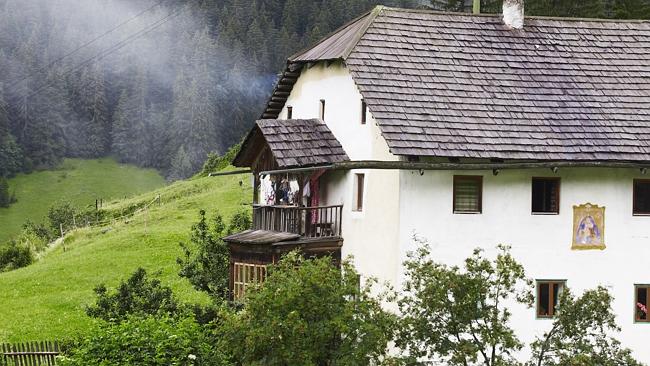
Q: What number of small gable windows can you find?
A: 3